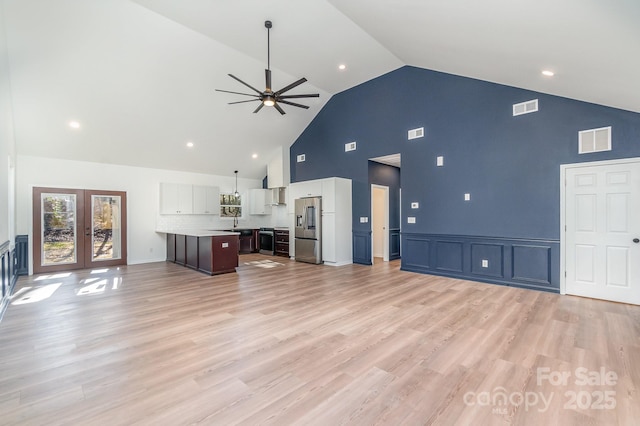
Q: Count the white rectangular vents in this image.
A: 5